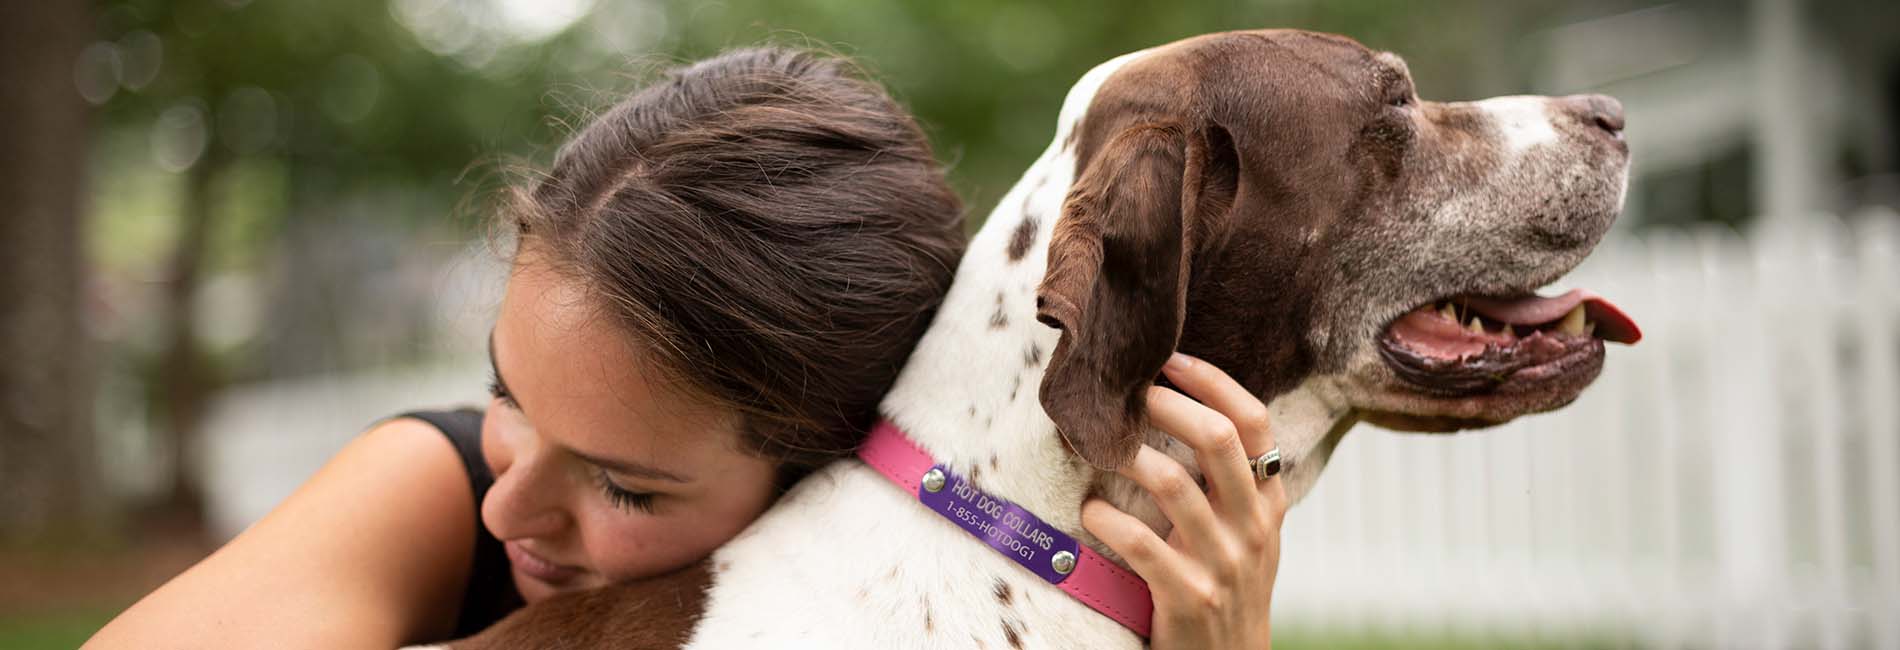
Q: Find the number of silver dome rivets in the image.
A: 2